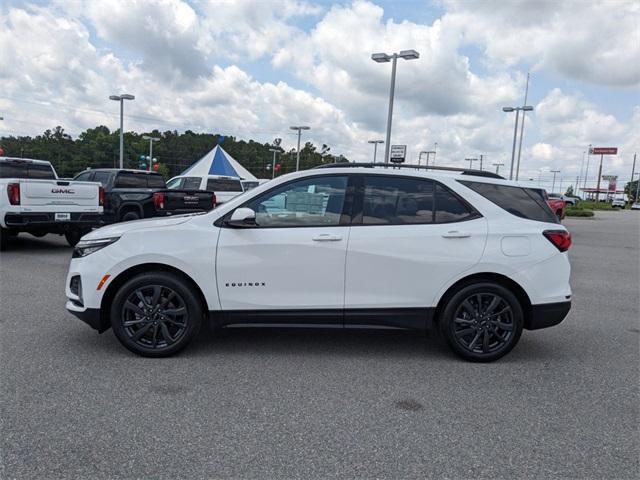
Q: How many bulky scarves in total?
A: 0